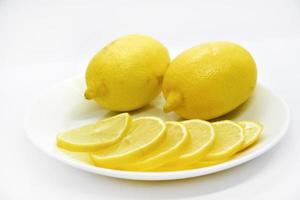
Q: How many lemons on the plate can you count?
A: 2